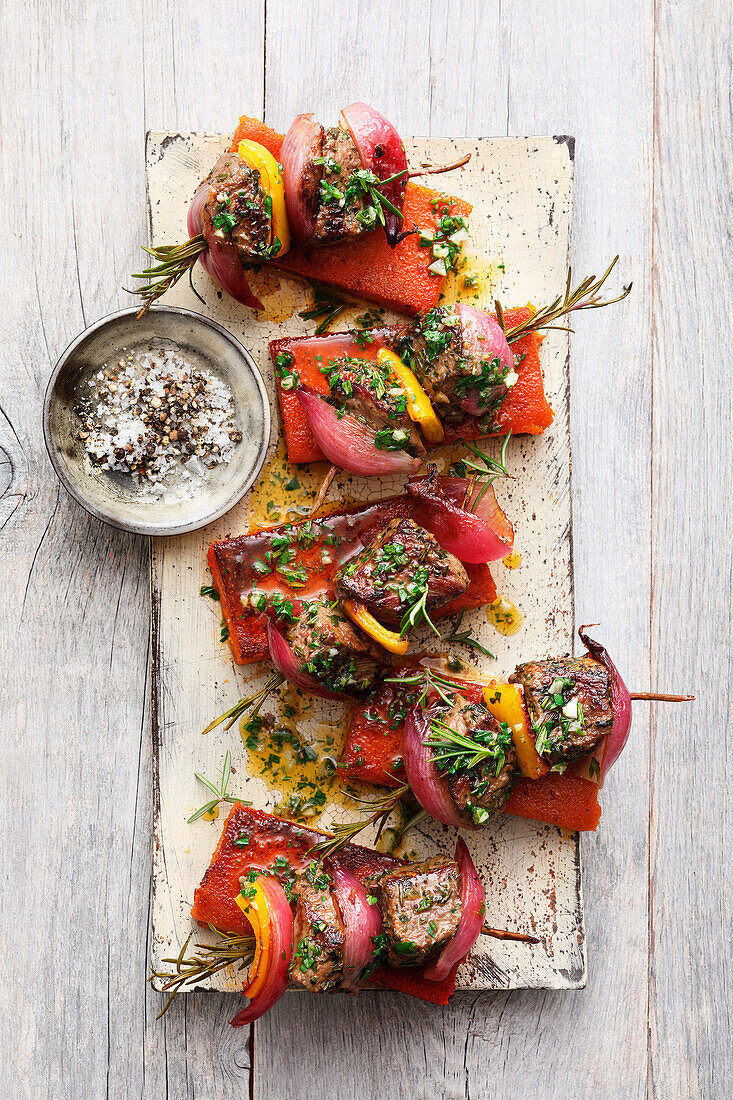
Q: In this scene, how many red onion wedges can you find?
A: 12